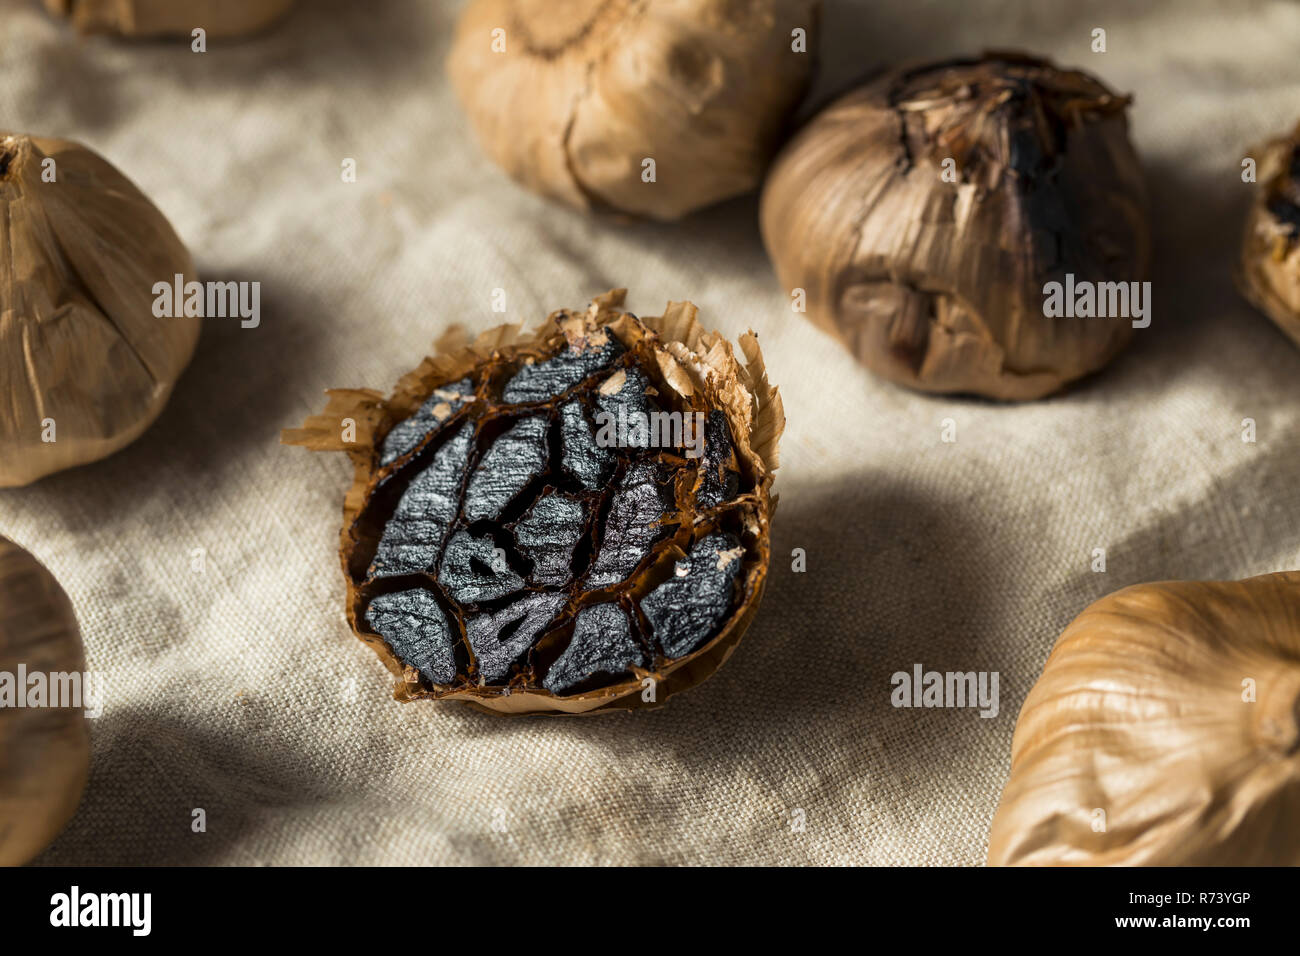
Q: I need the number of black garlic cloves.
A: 14